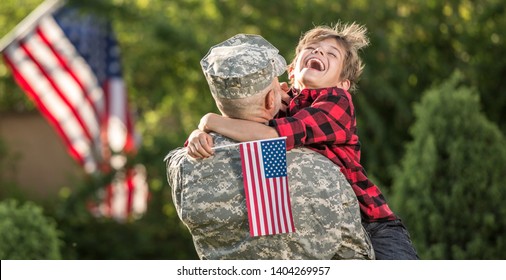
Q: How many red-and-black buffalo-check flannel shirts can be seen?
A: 1